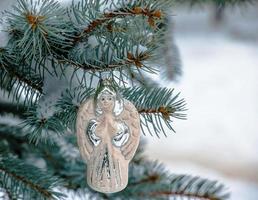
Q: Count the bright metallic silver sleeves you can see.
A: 2